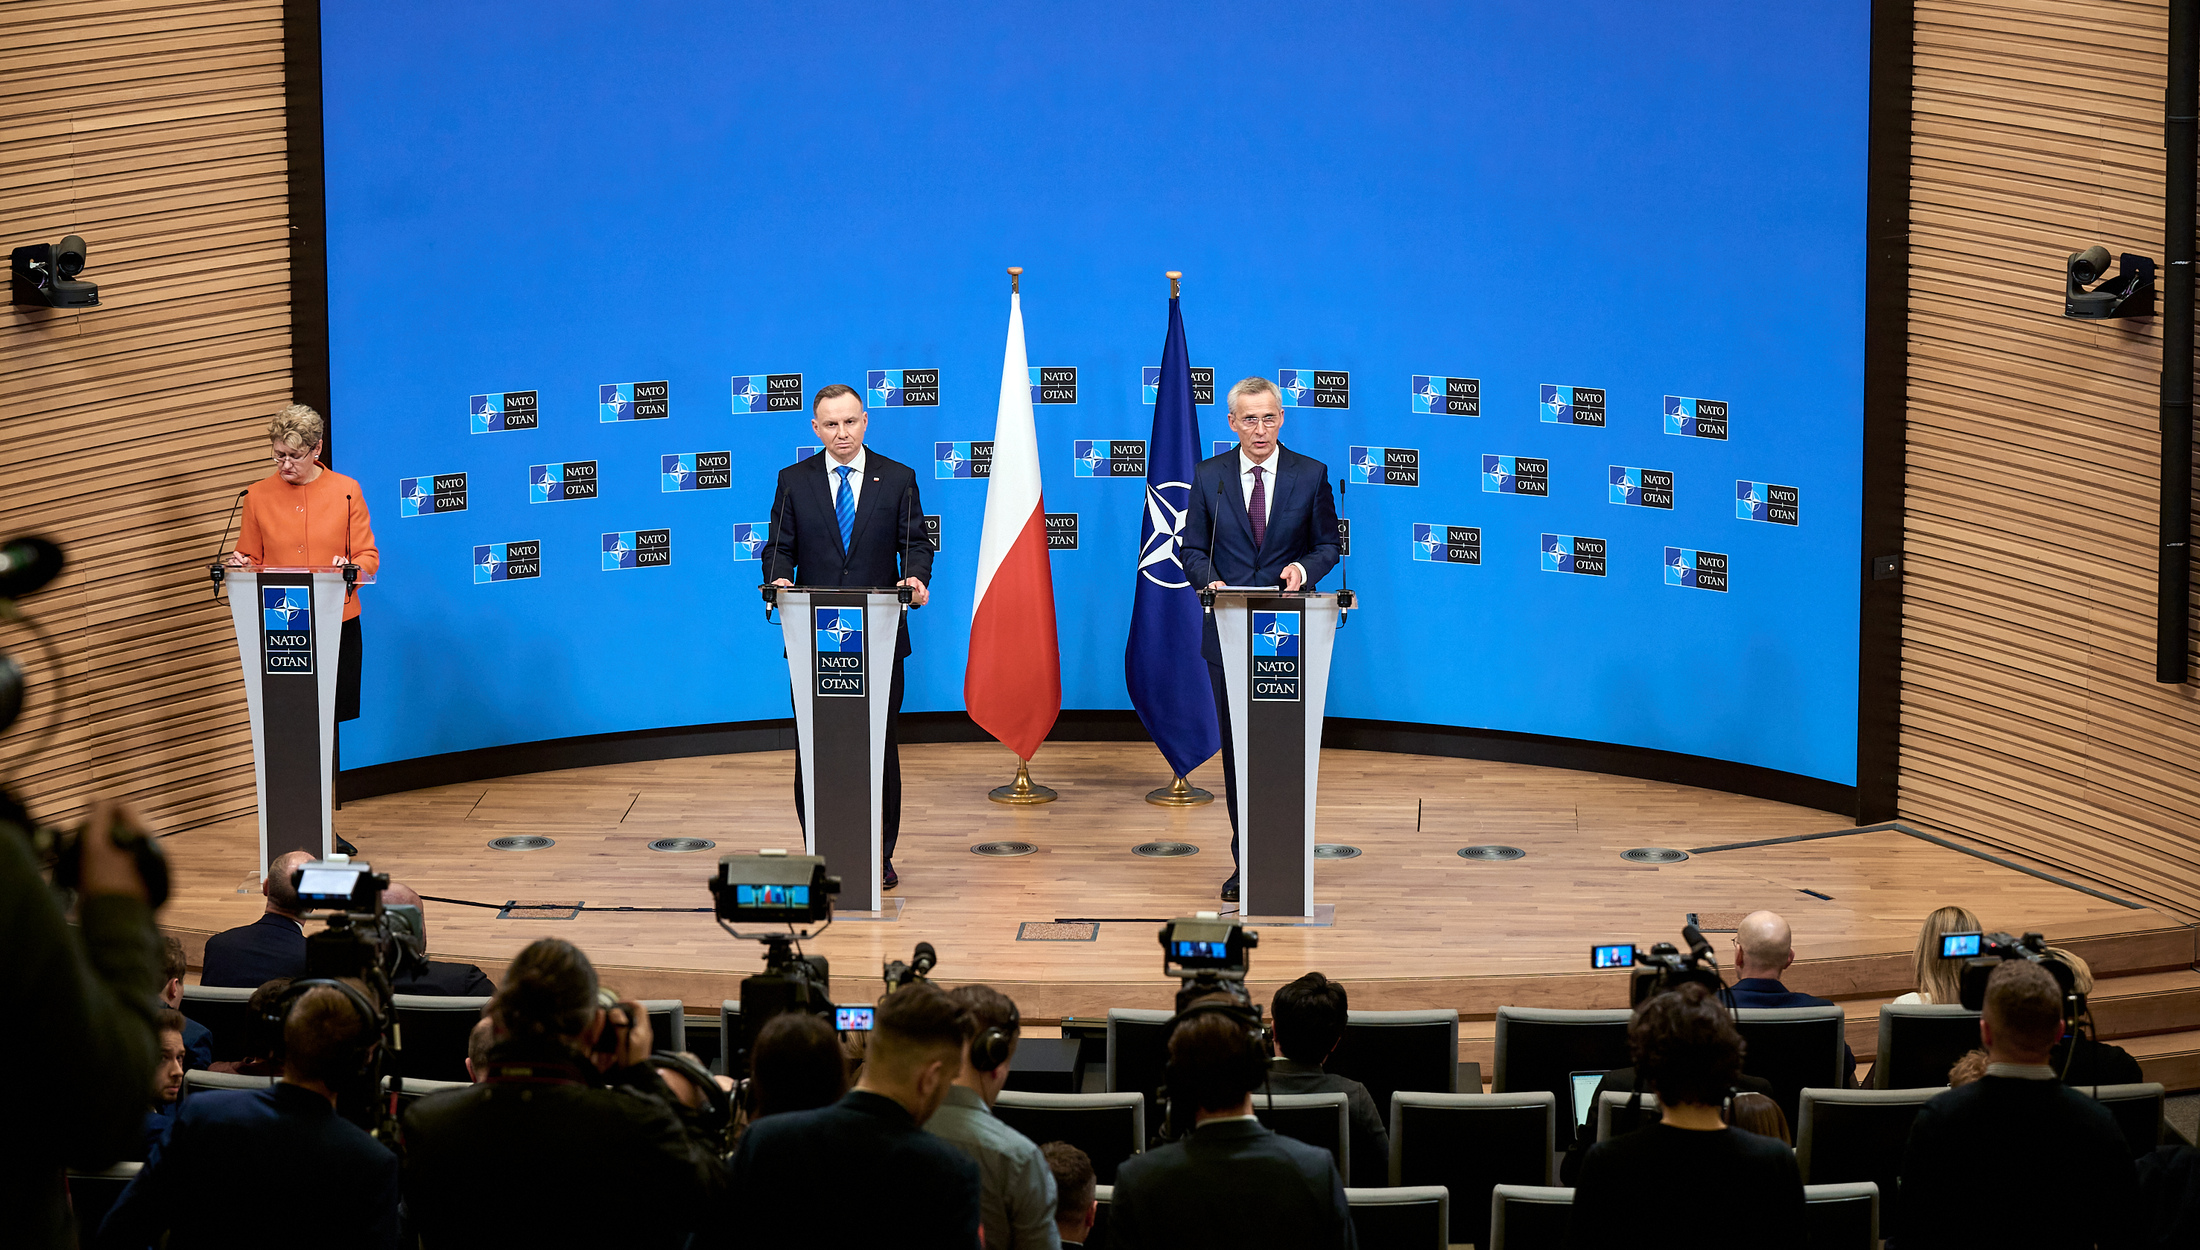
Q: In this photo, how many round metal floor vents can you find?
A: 7